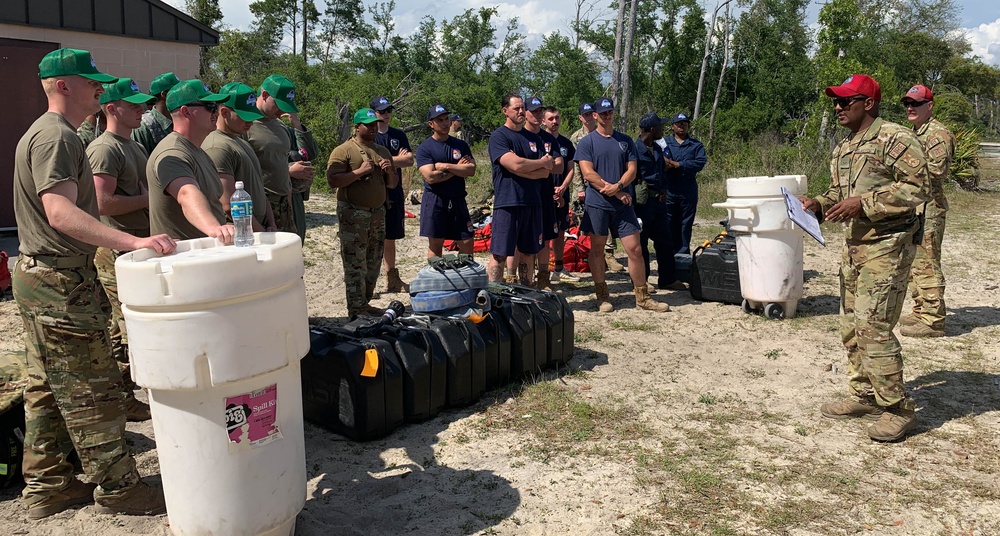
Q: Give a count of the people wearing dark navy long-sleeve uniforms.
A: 2